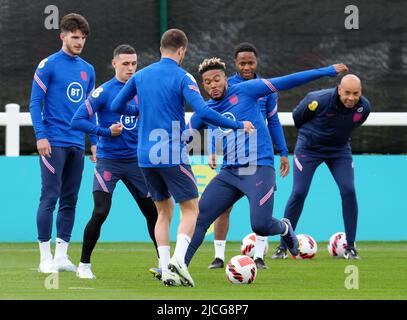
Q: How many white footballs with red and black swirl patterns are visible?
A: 4